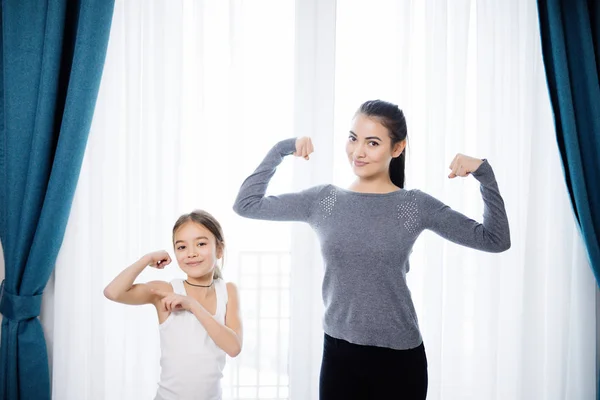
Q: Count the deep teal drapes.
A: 2